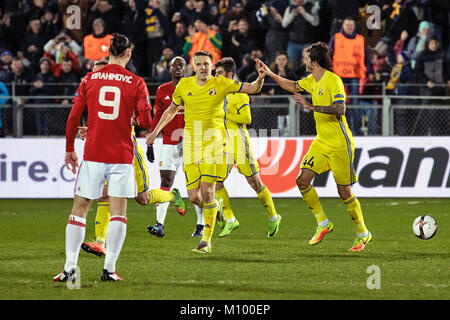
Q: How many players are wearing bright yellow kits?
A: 4